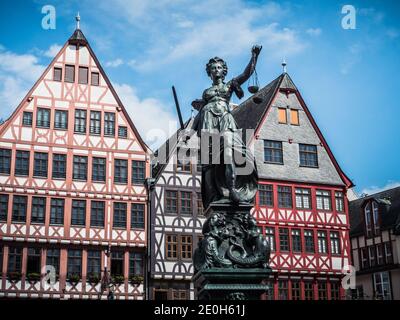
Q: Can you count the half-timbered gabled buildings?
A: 3